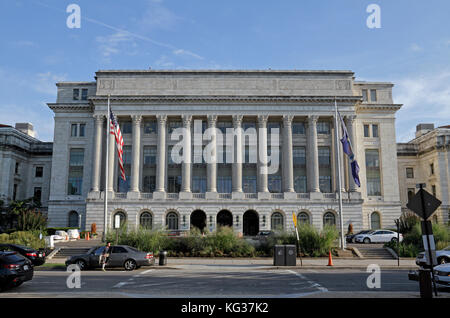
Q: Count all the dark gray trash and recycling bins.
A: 2